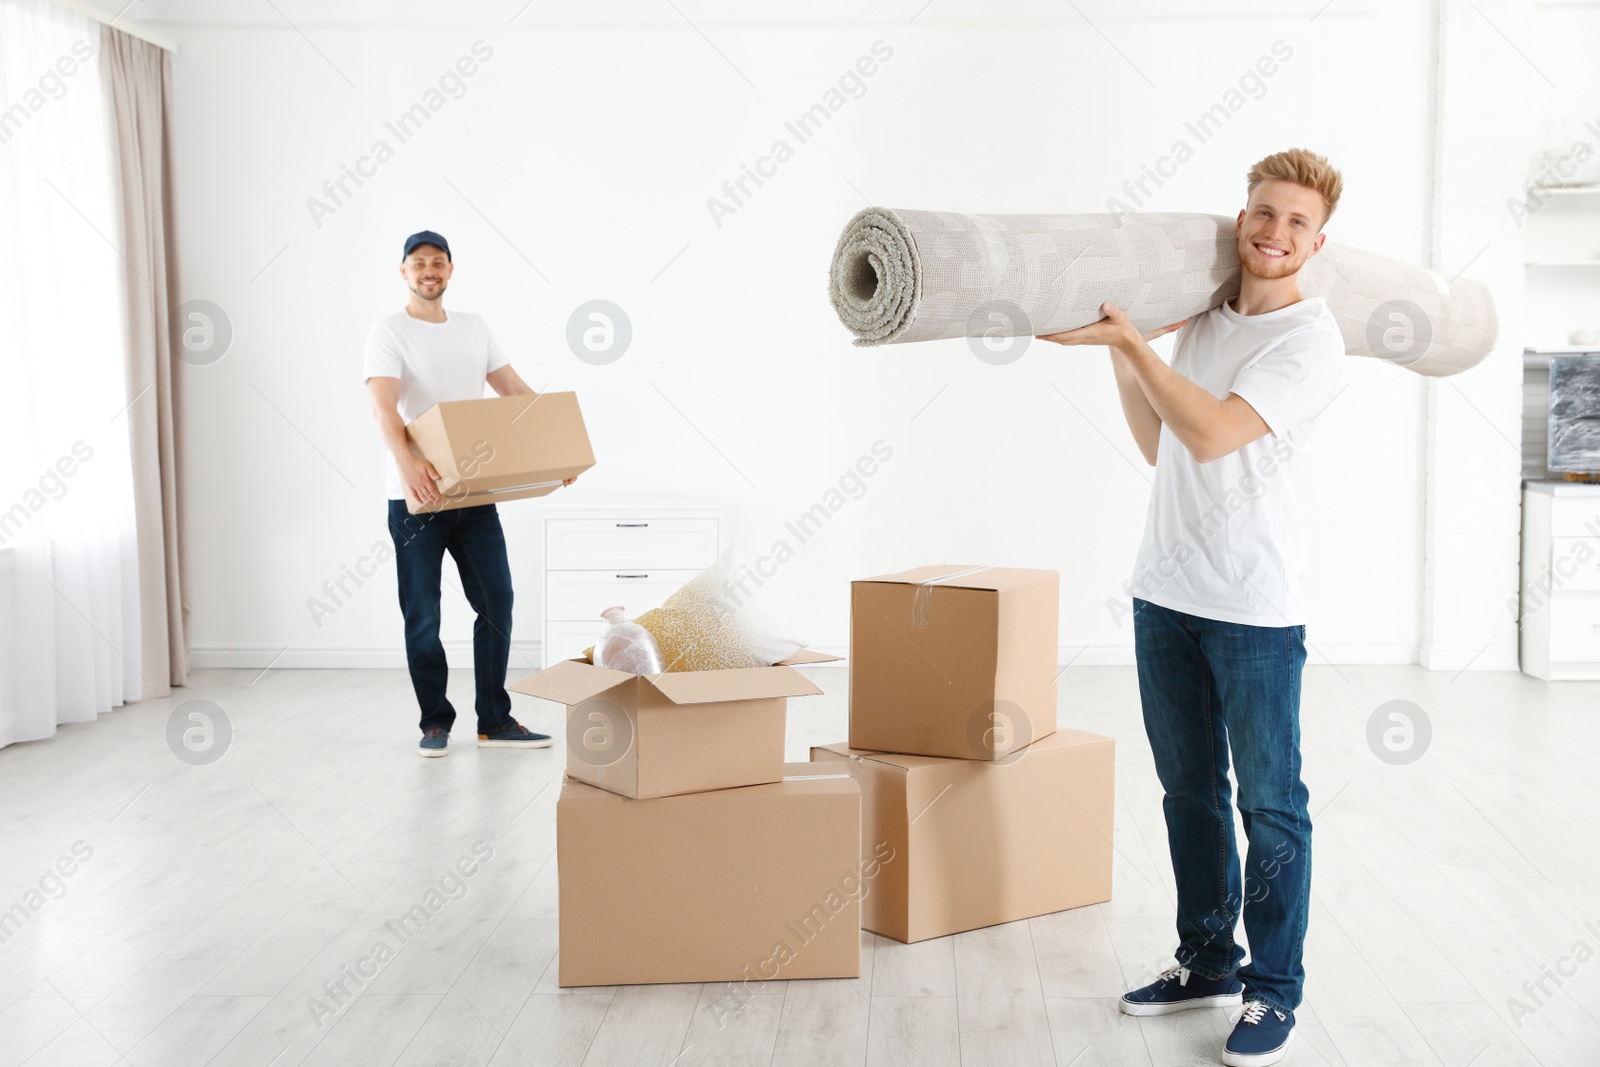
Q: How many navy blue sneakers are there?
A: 4